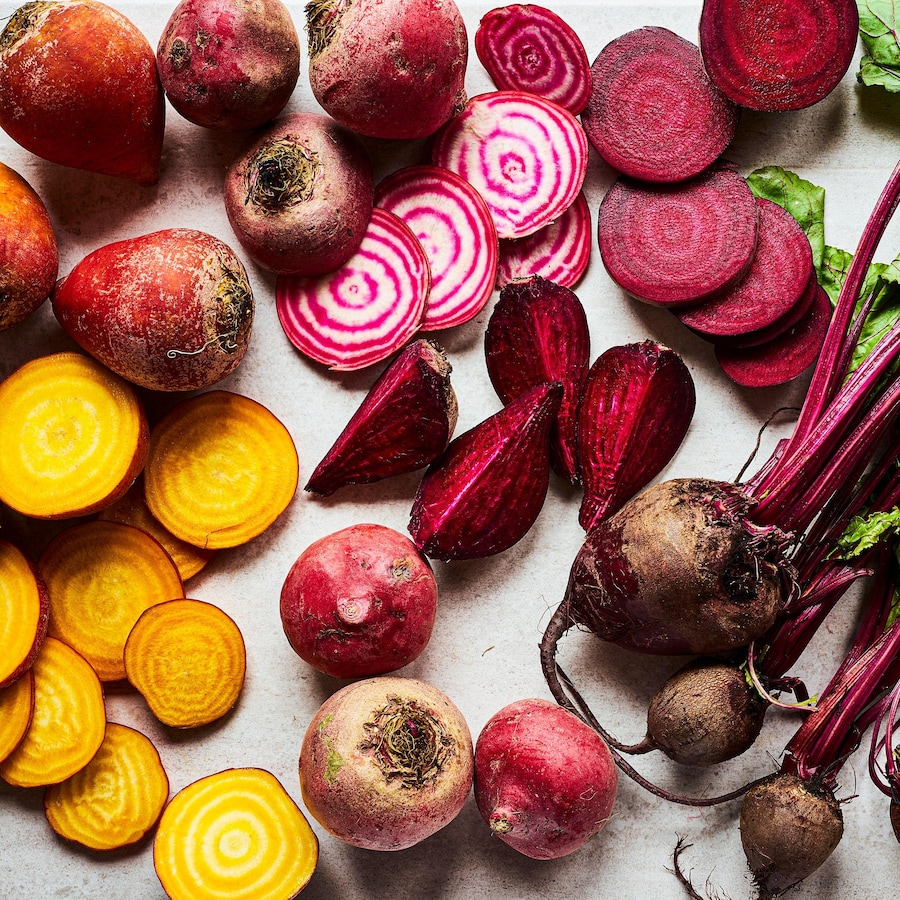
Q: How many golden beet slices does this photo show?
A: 10